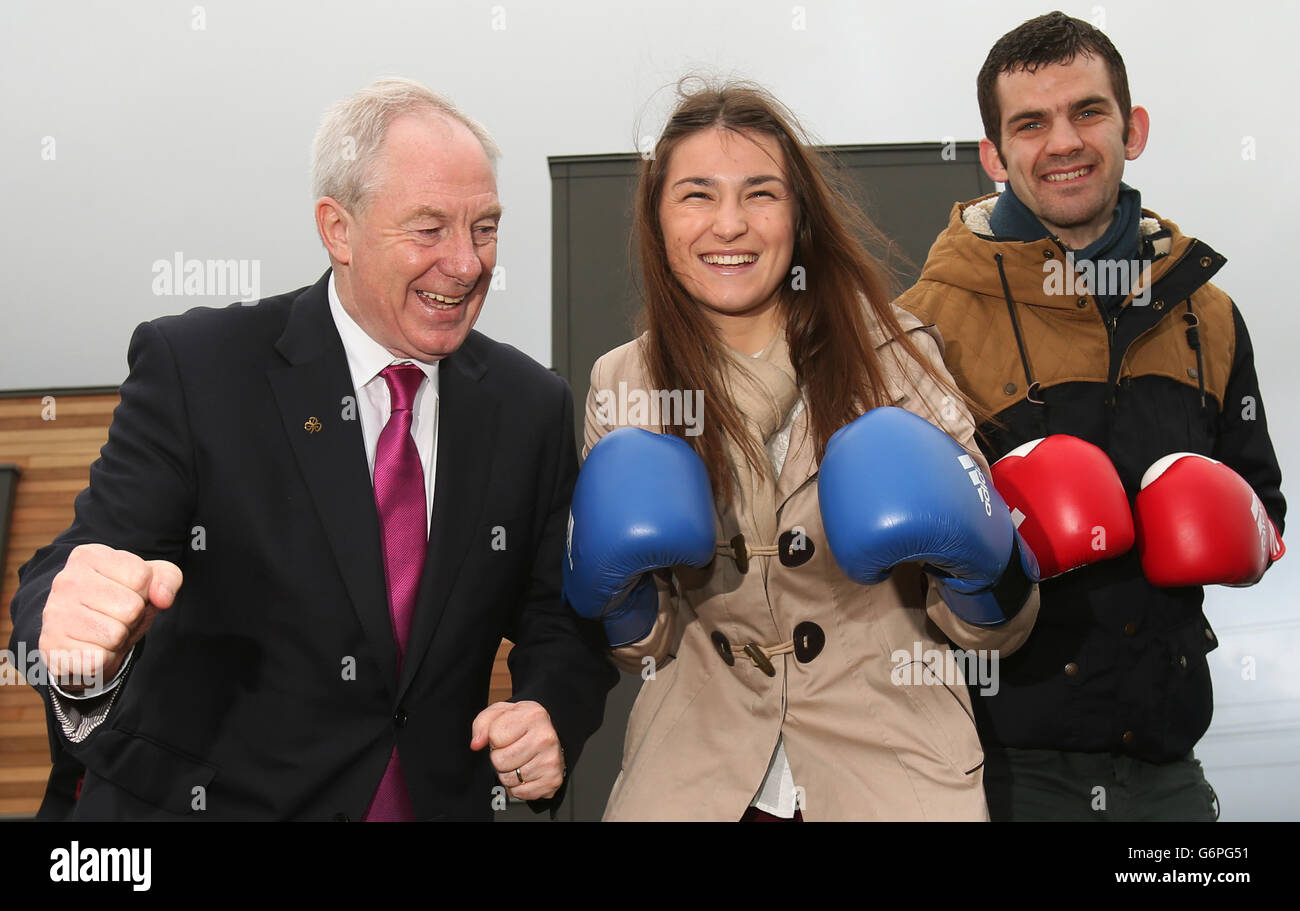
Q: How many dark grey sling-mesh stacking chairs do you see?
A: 0